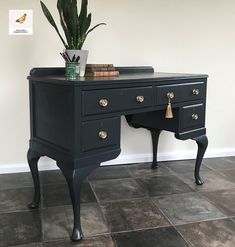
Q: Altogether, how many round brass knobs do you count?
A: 6